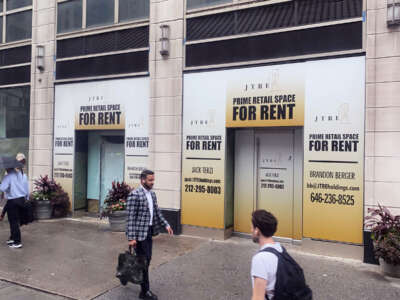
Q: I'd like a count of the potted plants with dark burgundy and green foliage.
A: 3